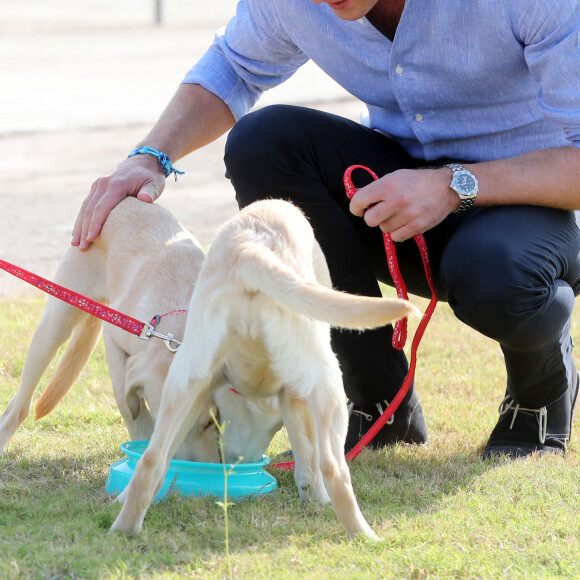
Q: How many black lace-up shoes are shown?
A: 2